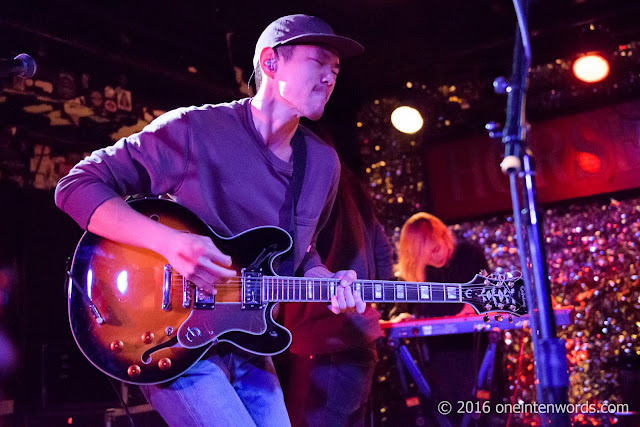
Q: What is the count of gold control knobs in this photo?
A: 4